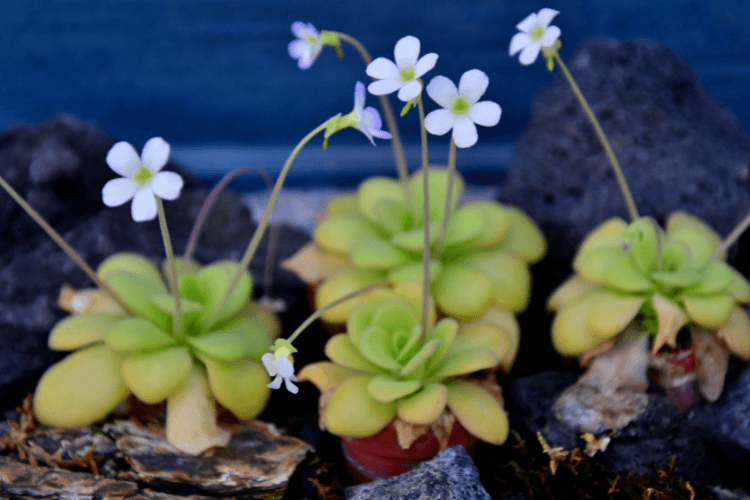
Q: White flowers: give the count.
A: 7